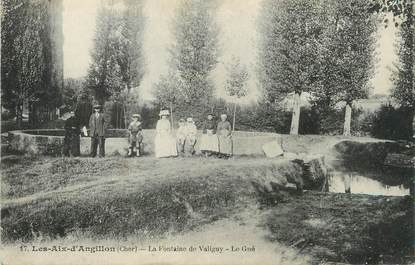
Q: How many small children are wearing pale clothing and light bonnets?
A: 2